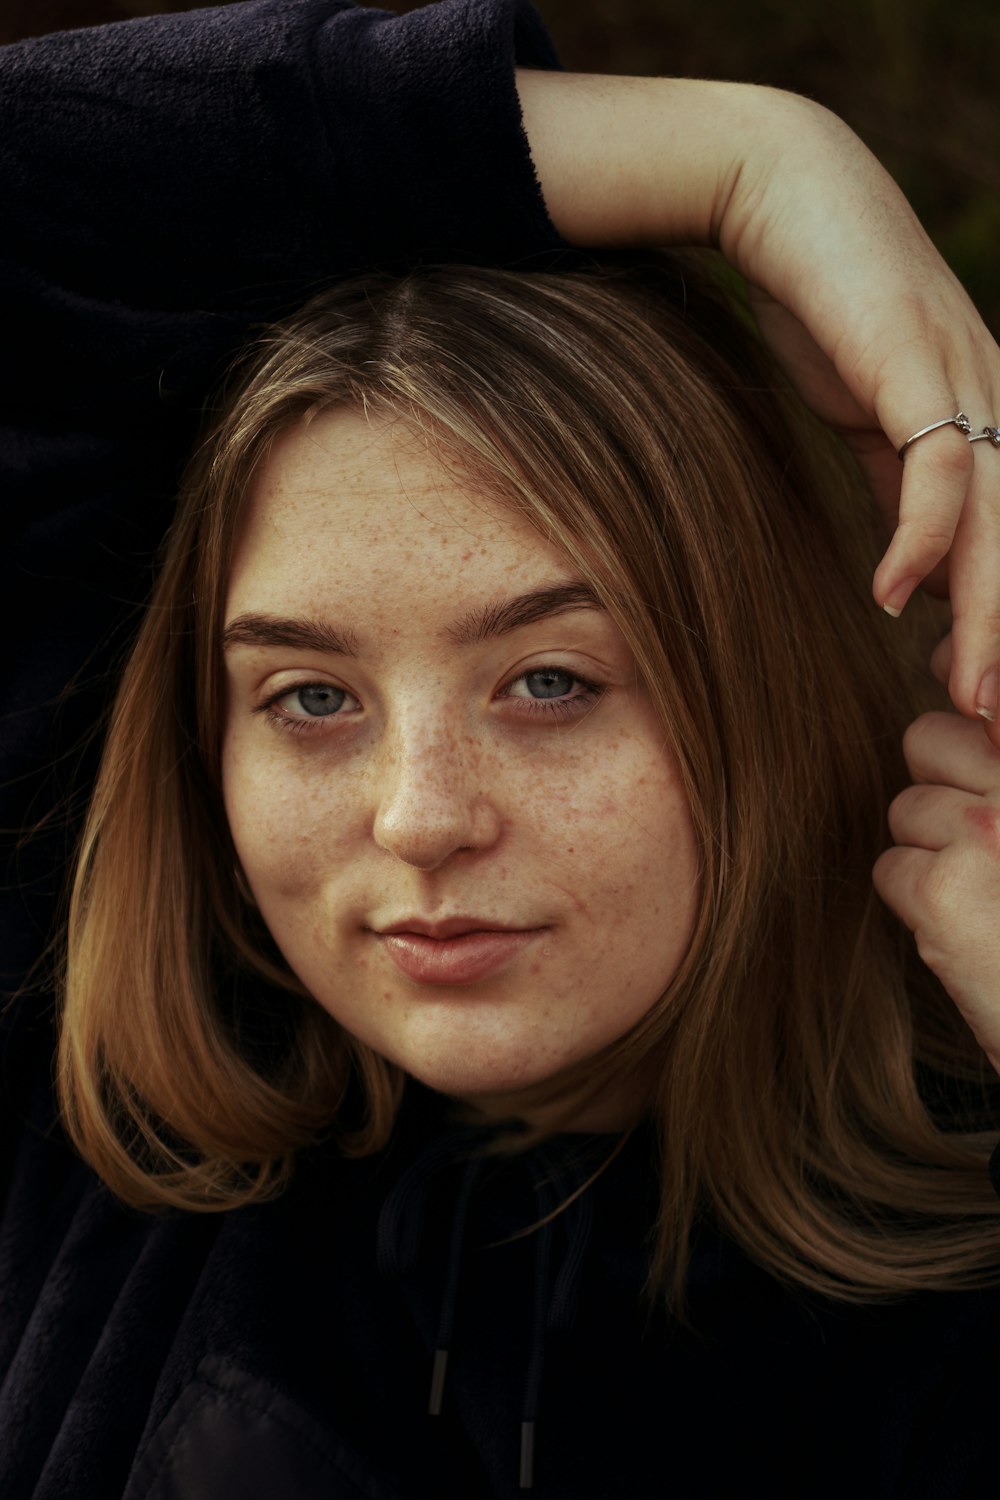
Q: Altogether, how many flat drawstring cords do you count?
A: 2